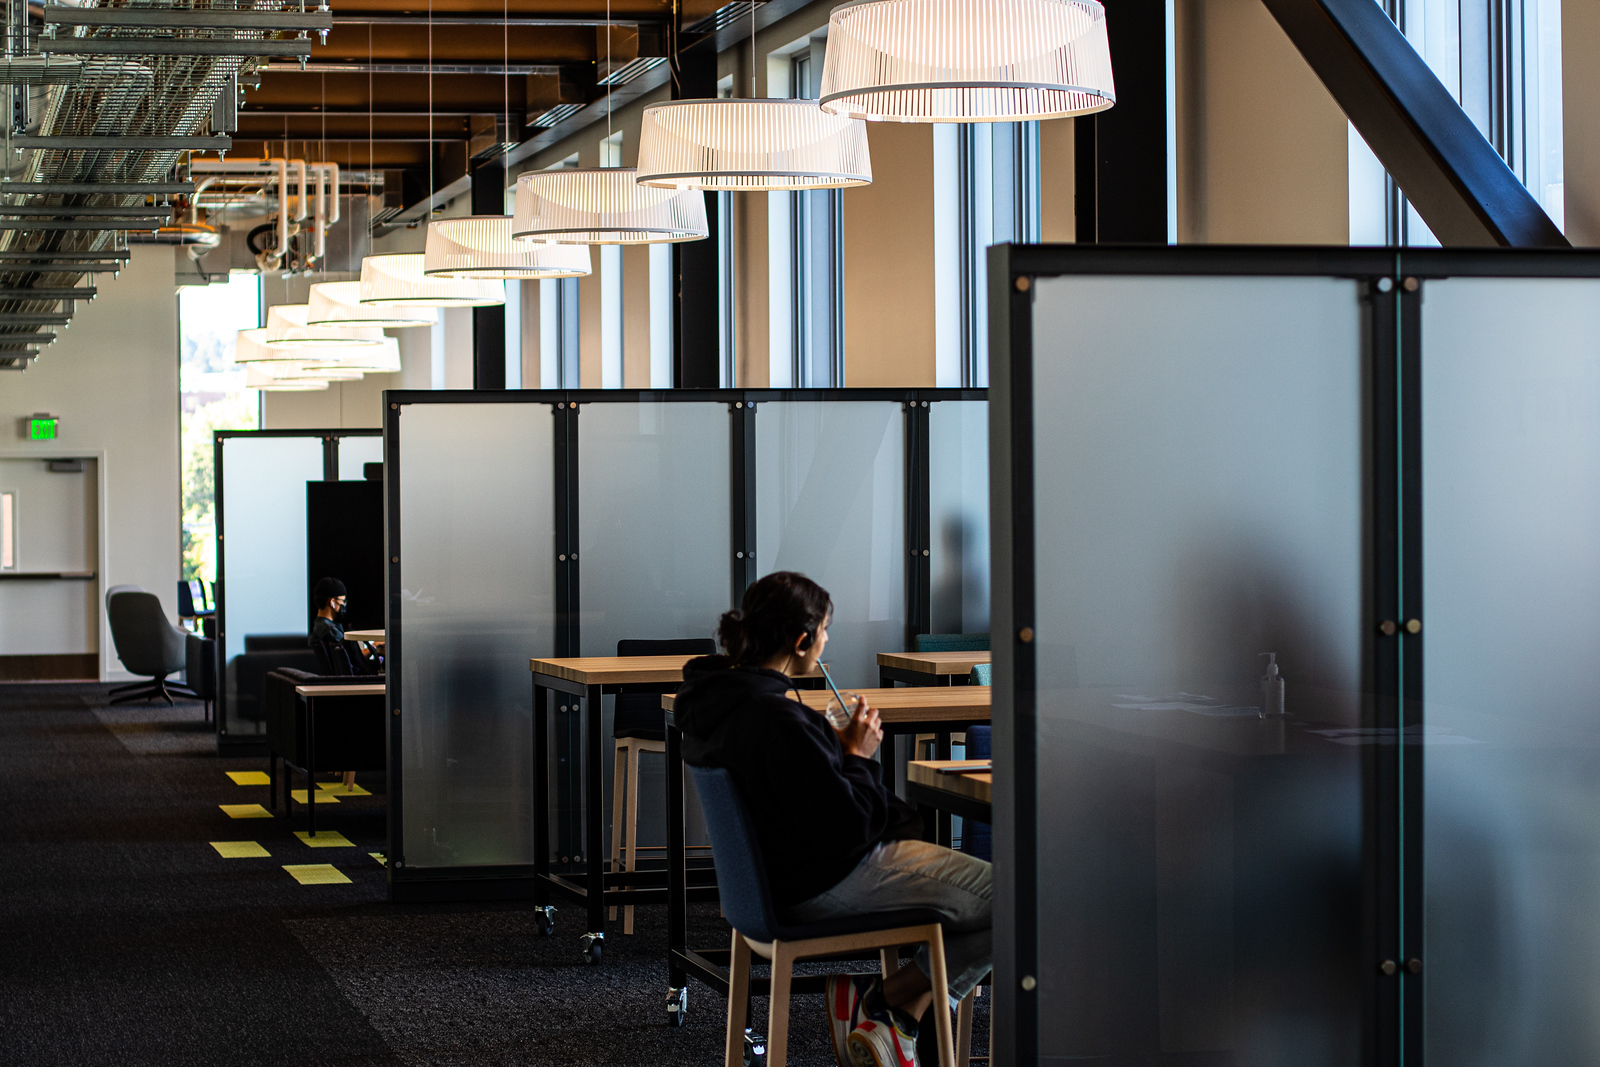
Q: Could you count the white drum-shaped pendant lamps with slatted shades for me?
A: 11